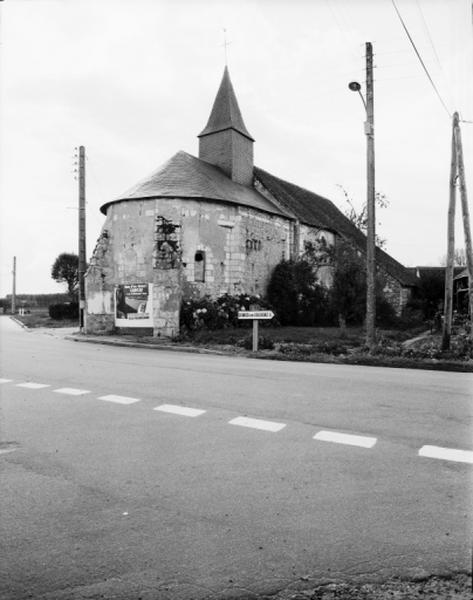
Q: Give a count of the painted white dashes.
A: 8